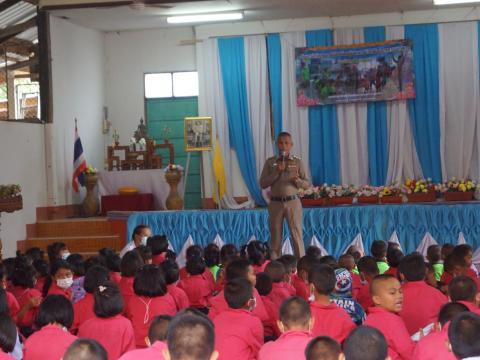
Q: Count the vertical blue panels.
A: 5